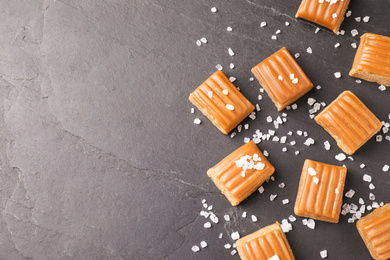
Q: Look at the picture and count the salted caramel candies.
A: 9